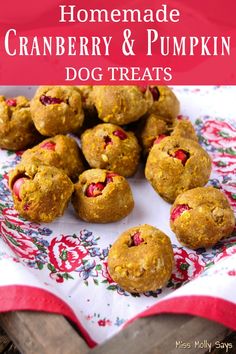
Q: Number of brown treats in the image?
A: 13